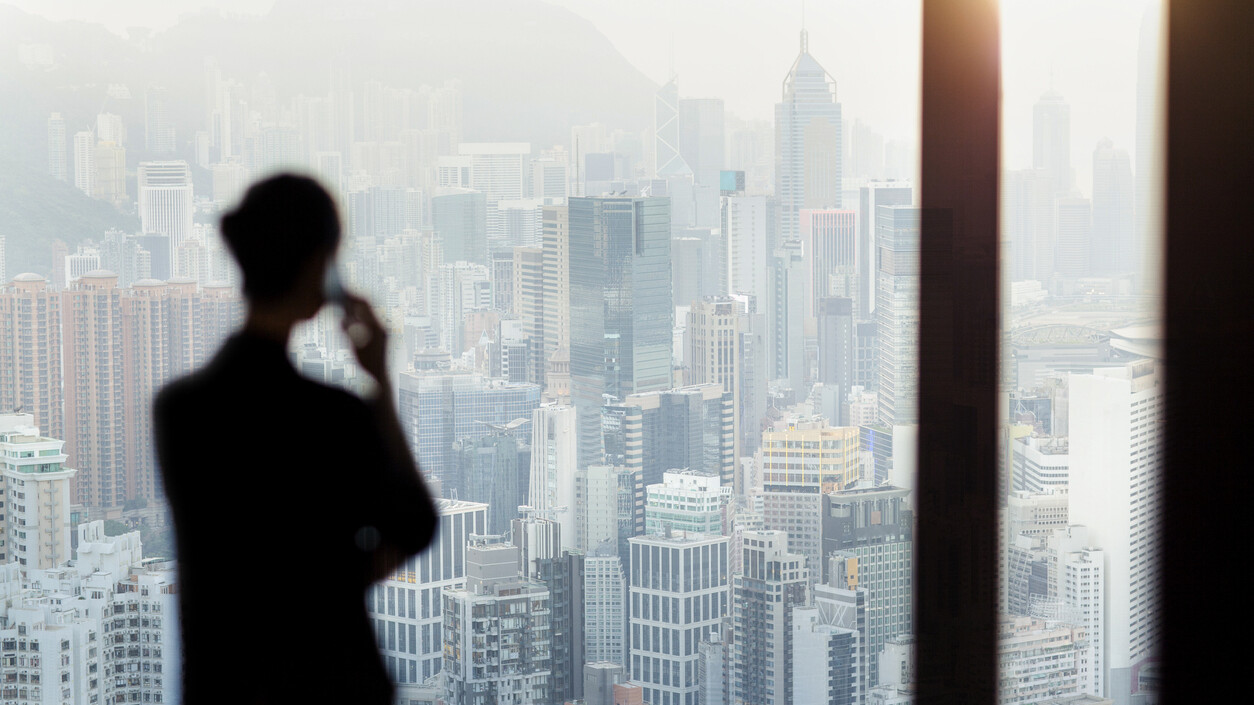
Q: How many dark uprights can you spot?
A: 2